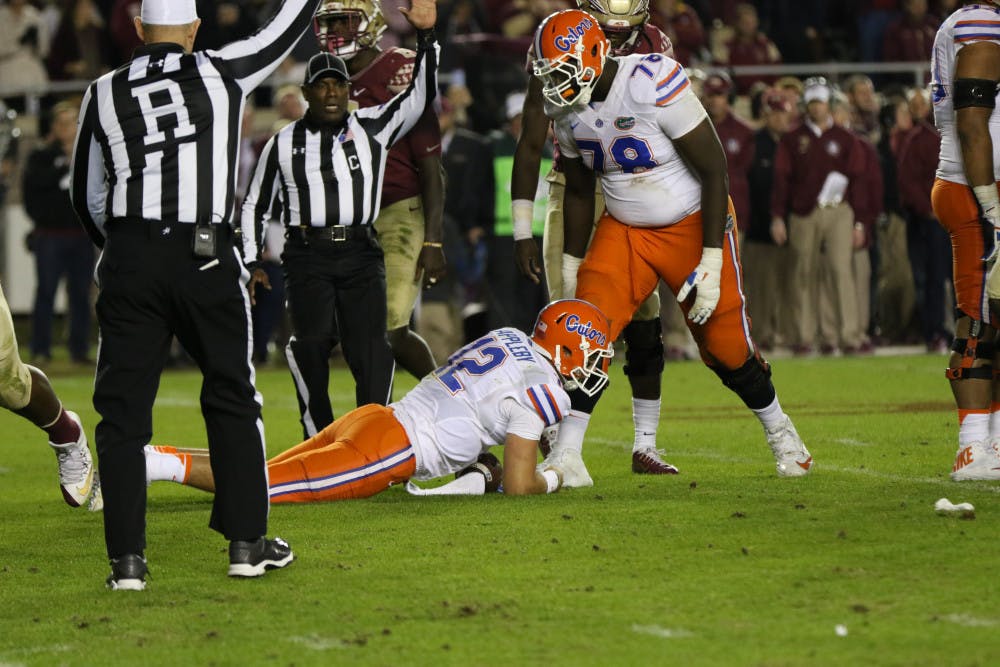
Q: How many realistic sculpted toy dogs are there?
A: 0